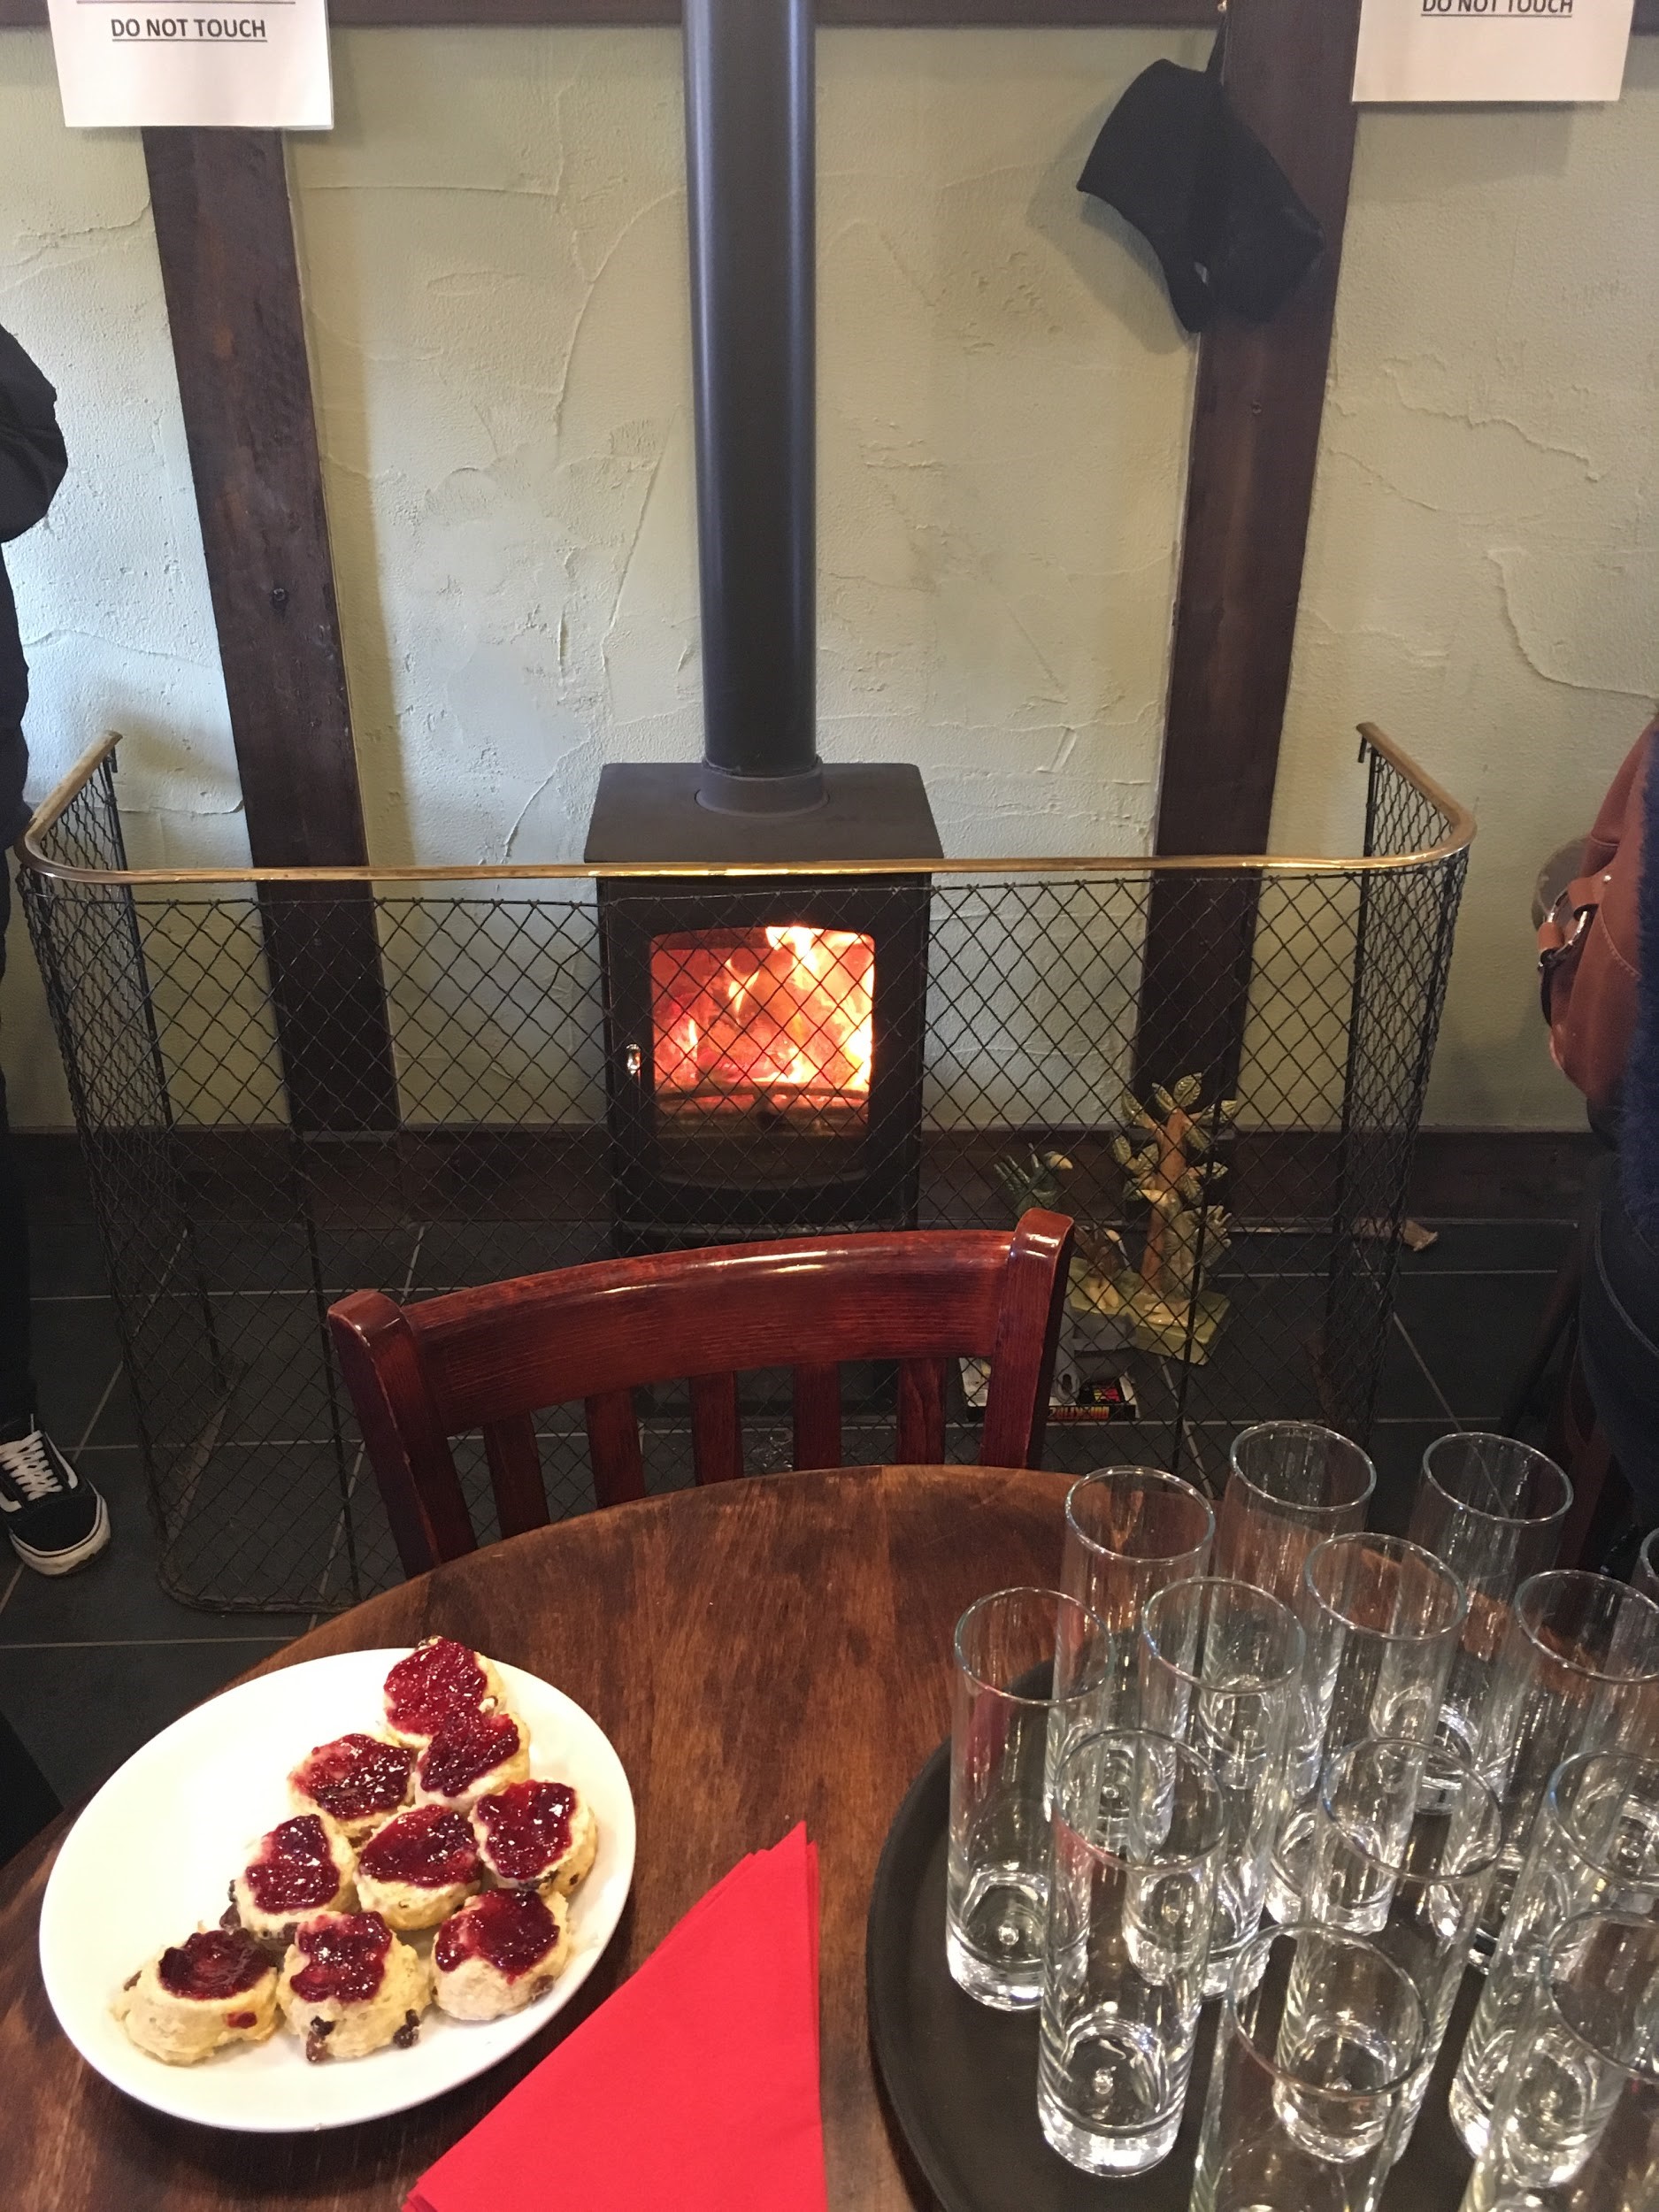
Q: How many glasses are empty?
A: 13